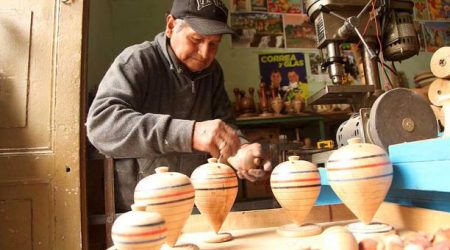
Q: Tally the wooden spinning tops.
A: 5